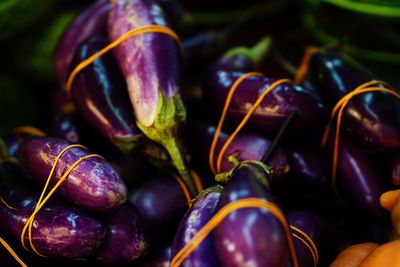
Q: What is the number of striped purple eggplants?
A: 1